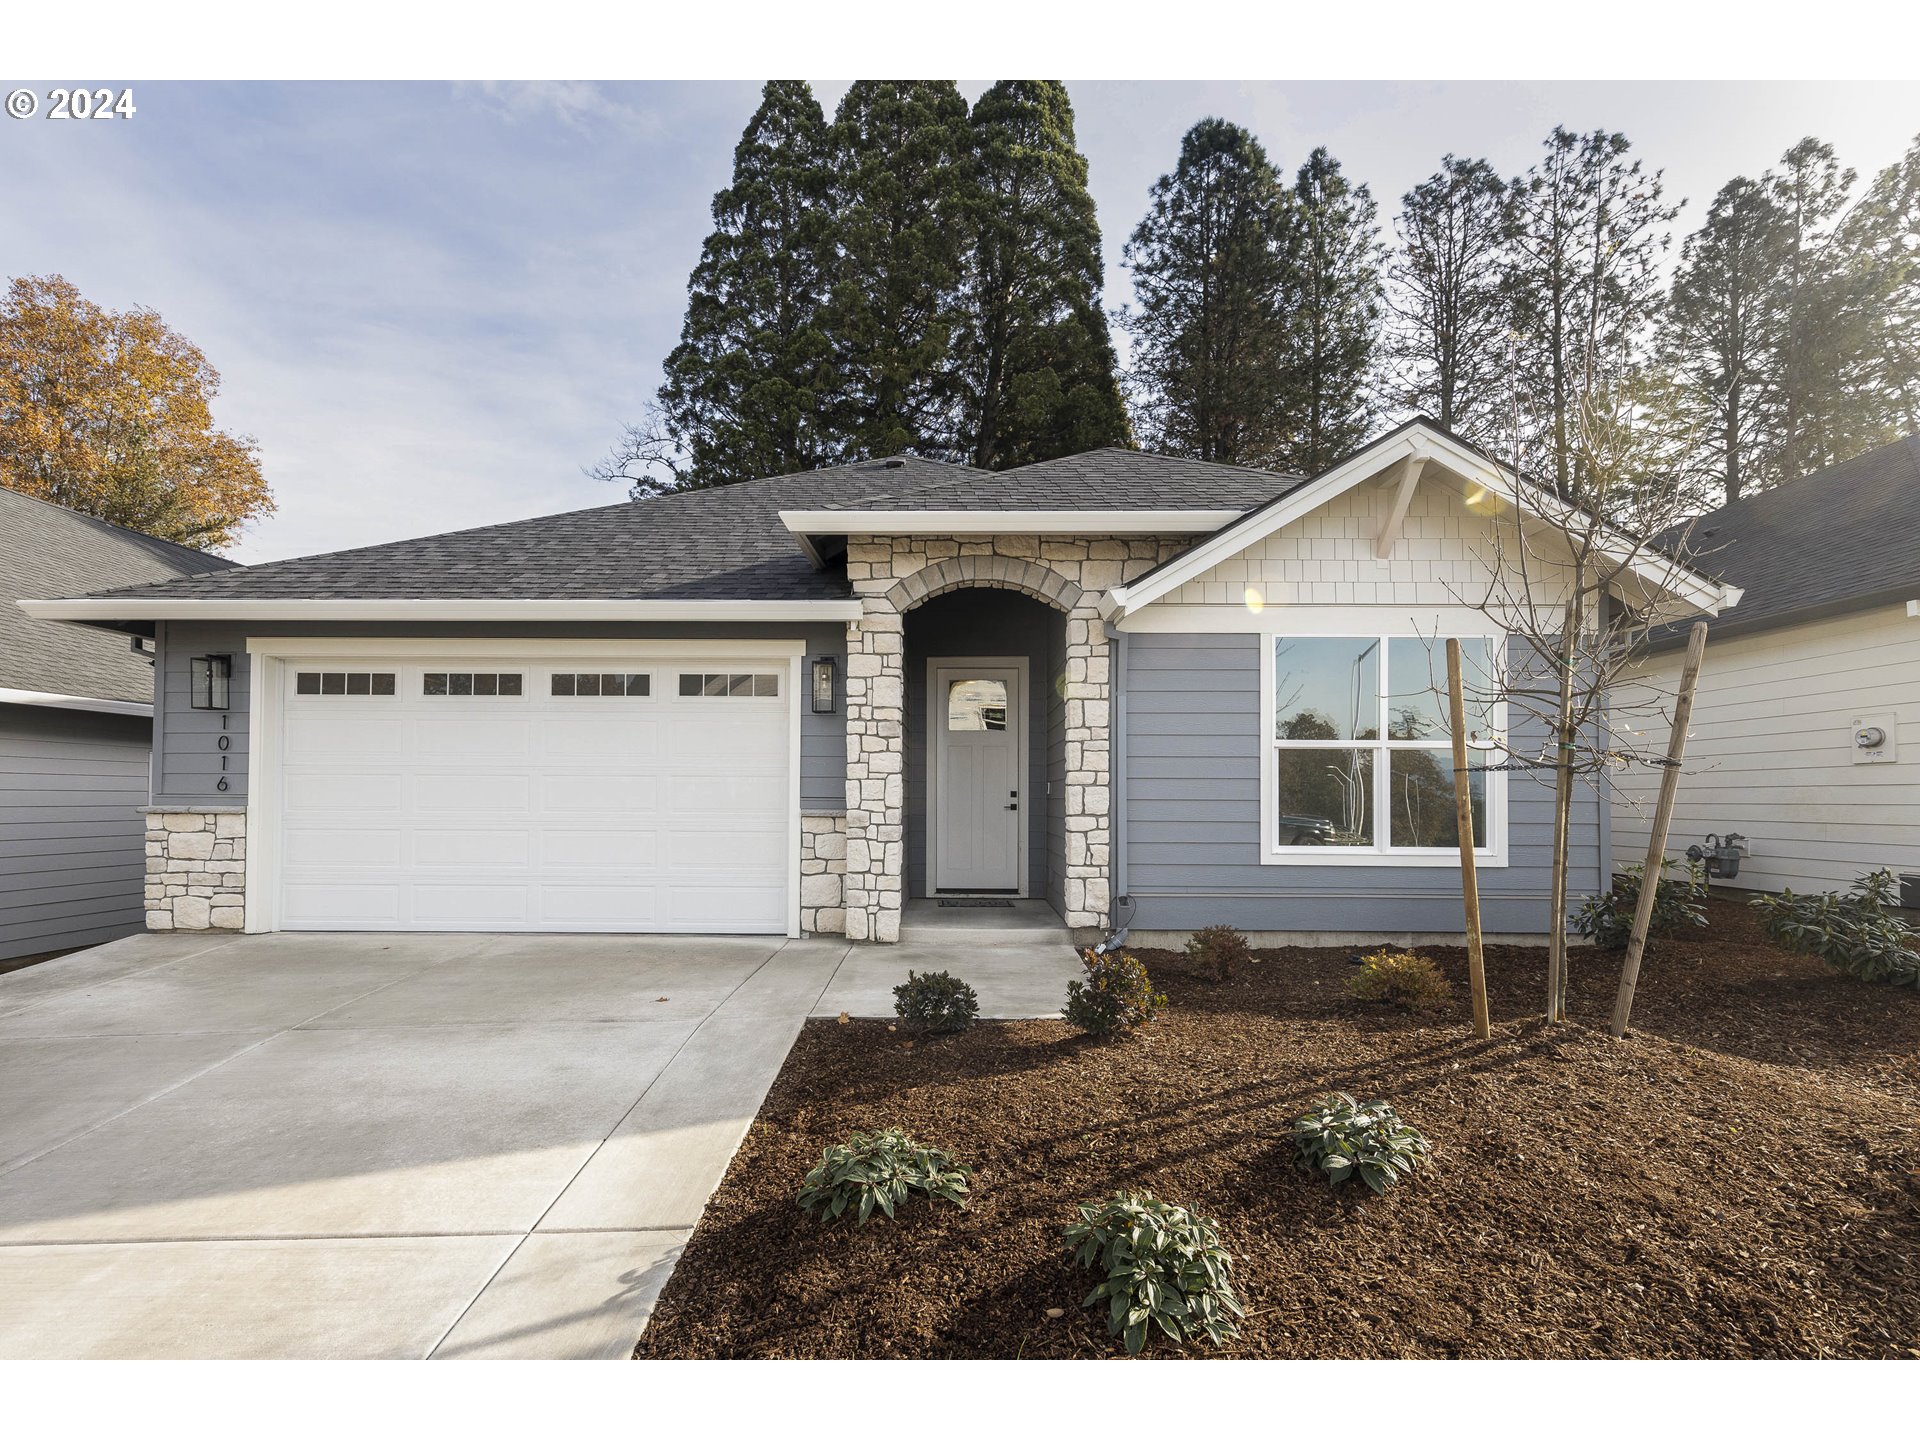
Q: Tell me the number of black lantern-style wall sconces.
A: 2